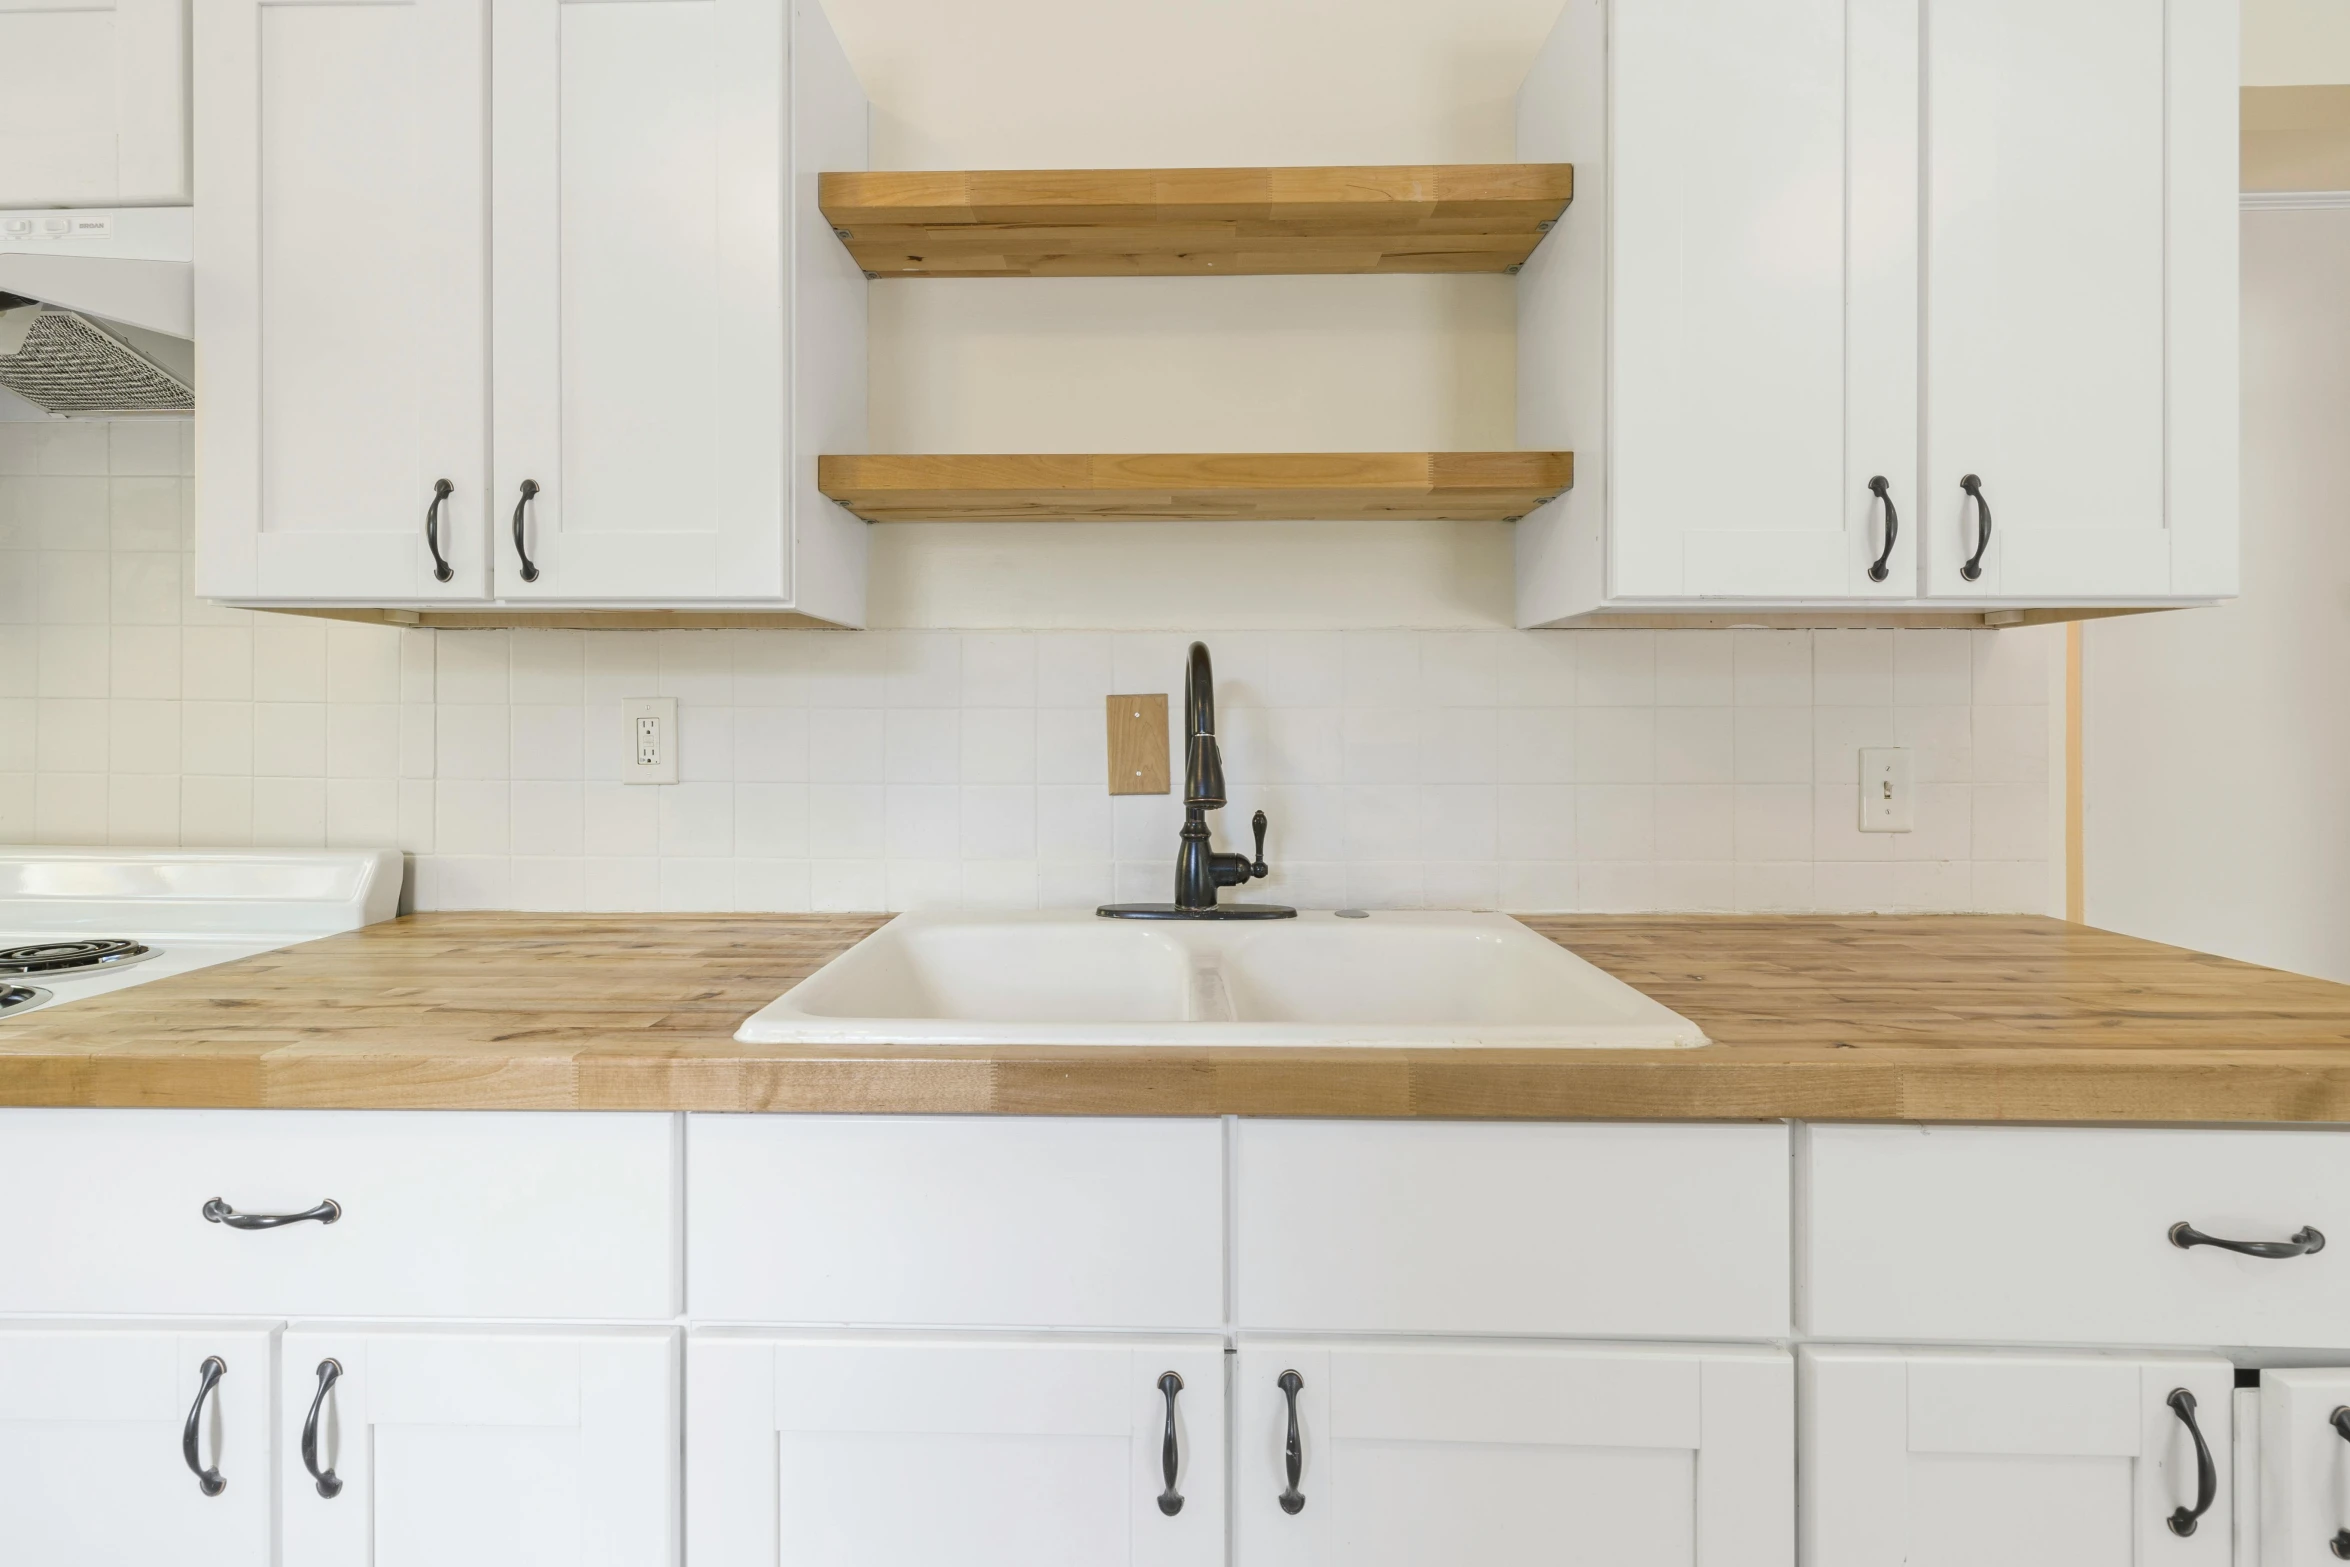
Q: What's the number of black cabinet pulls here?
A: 12